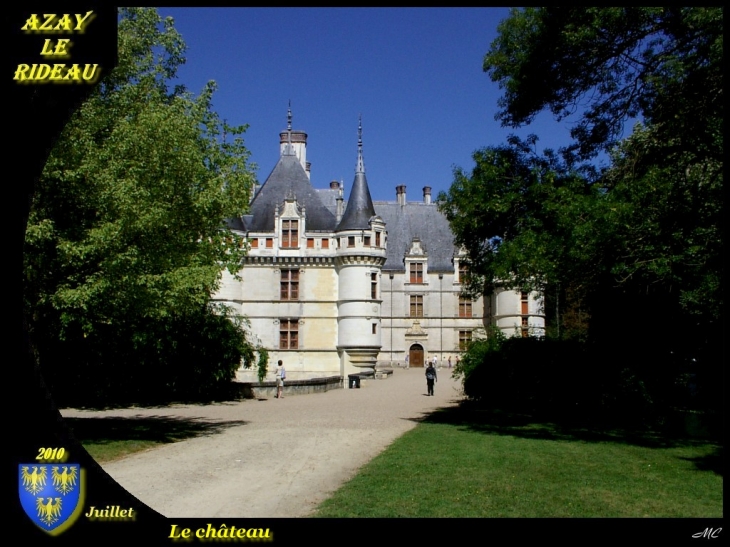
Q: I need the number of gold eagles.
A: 3